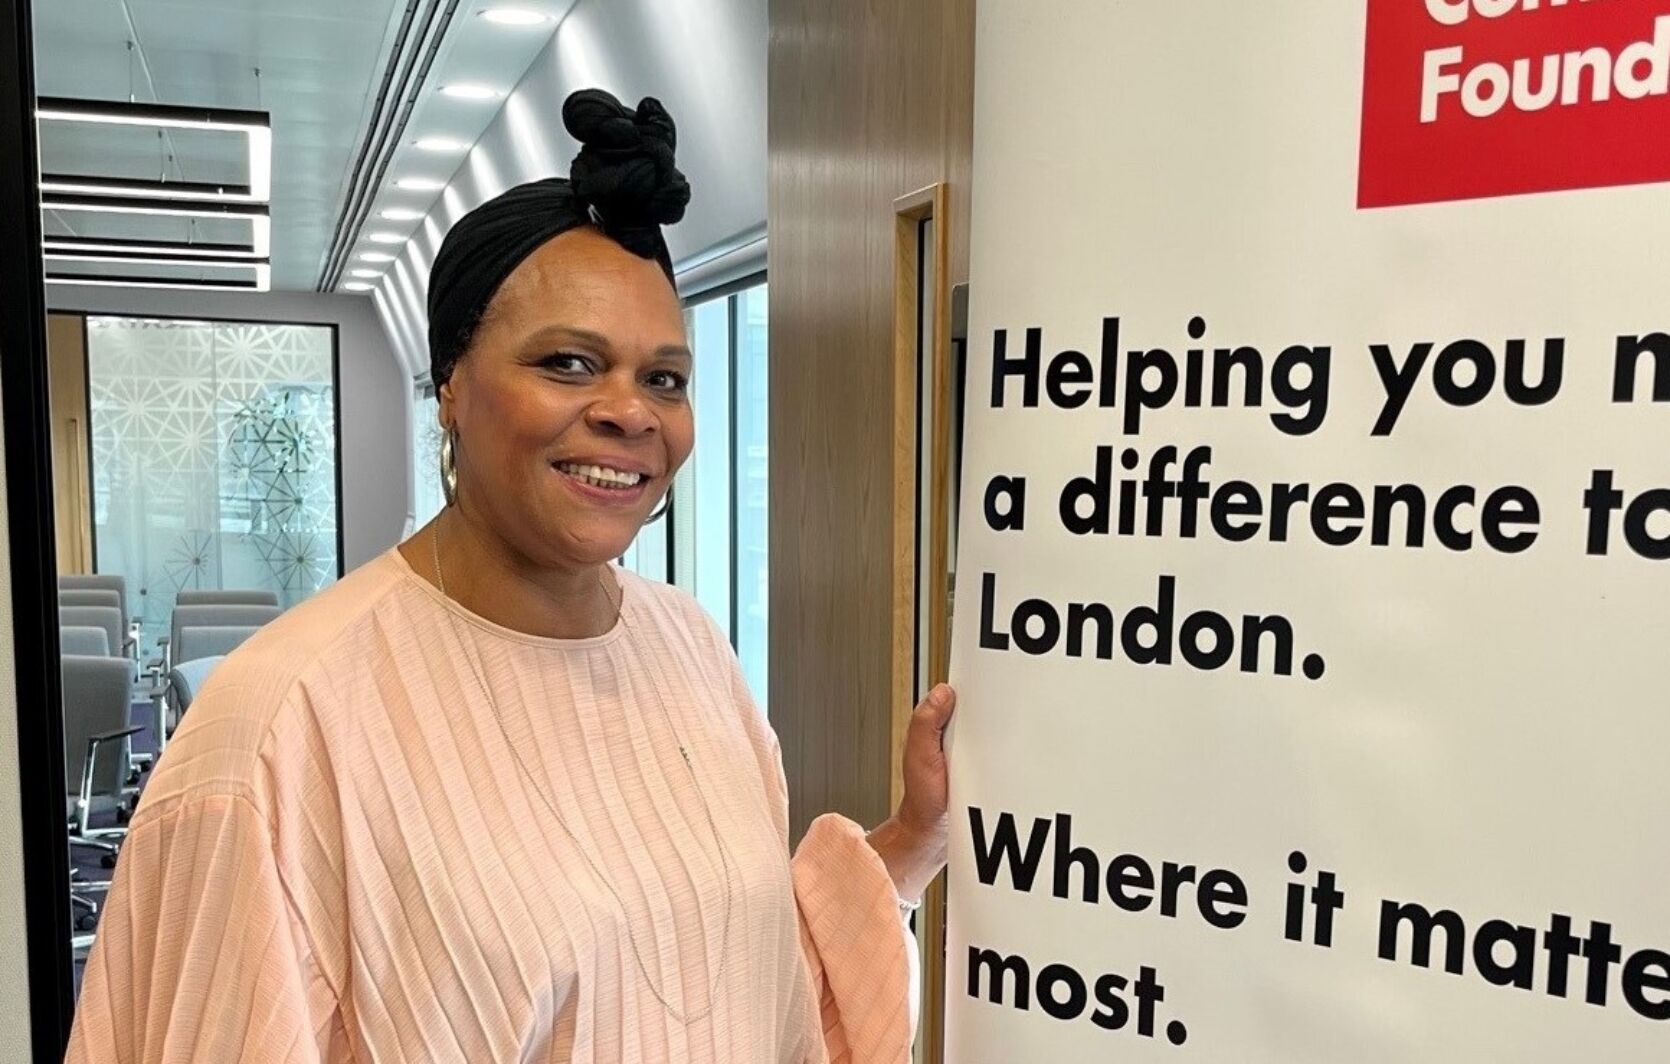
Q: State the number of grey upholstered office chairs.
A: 9